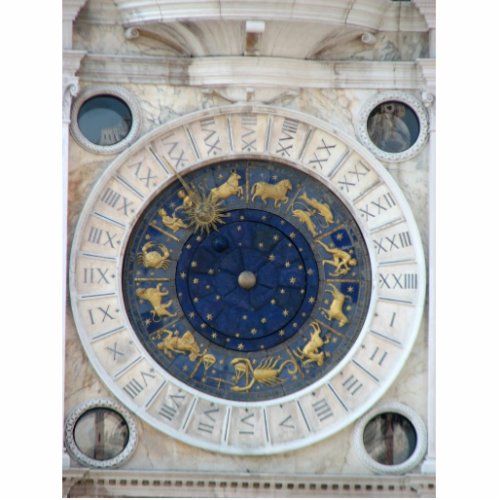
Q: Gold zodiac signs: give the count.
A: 12